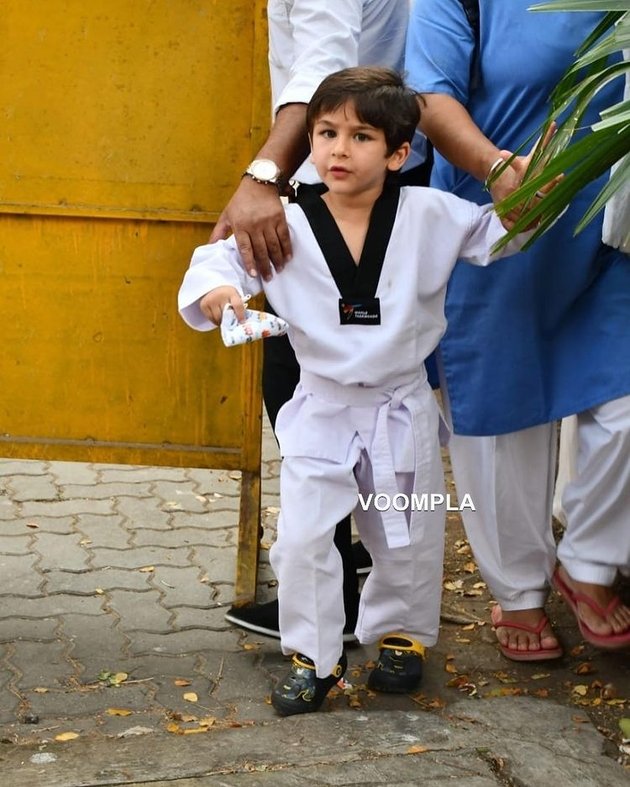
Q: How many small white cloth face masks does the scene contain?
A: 1